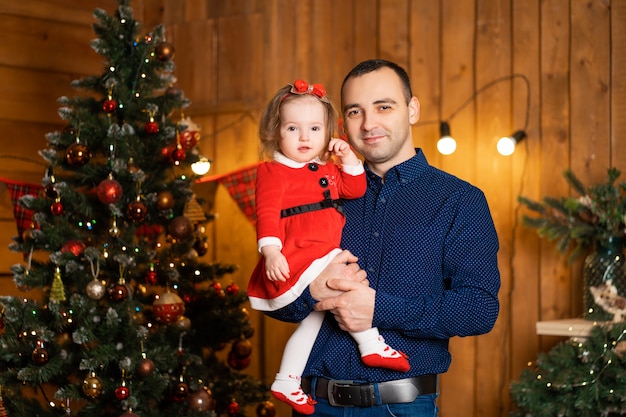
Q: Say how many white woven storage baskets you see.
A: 0